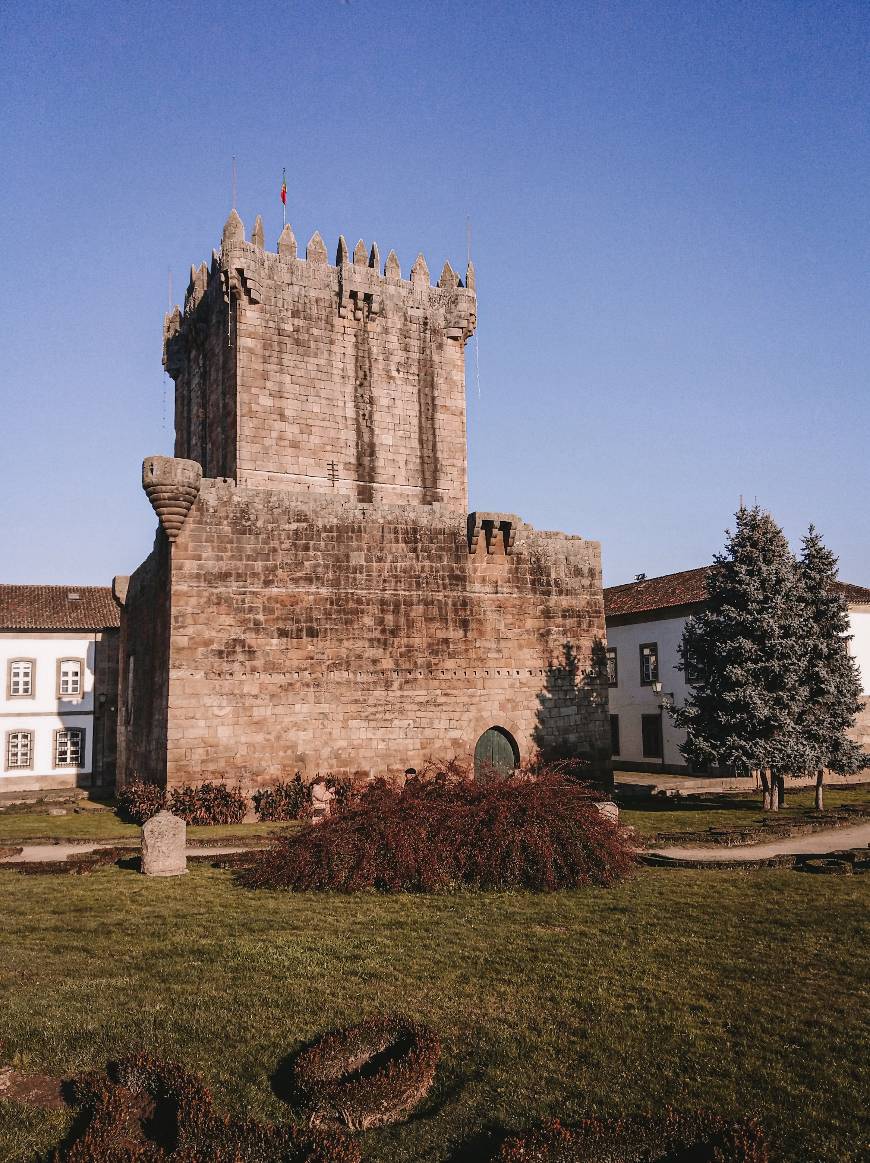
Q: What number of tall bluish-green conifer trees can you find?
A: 2